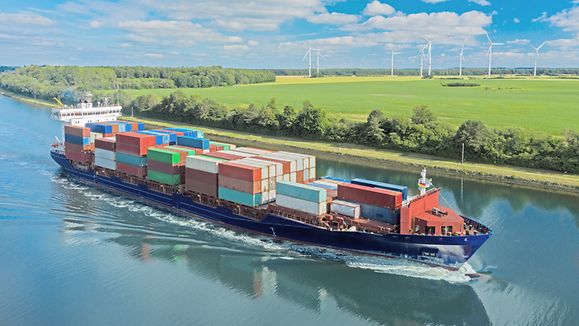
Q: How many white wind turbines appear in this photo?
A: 8